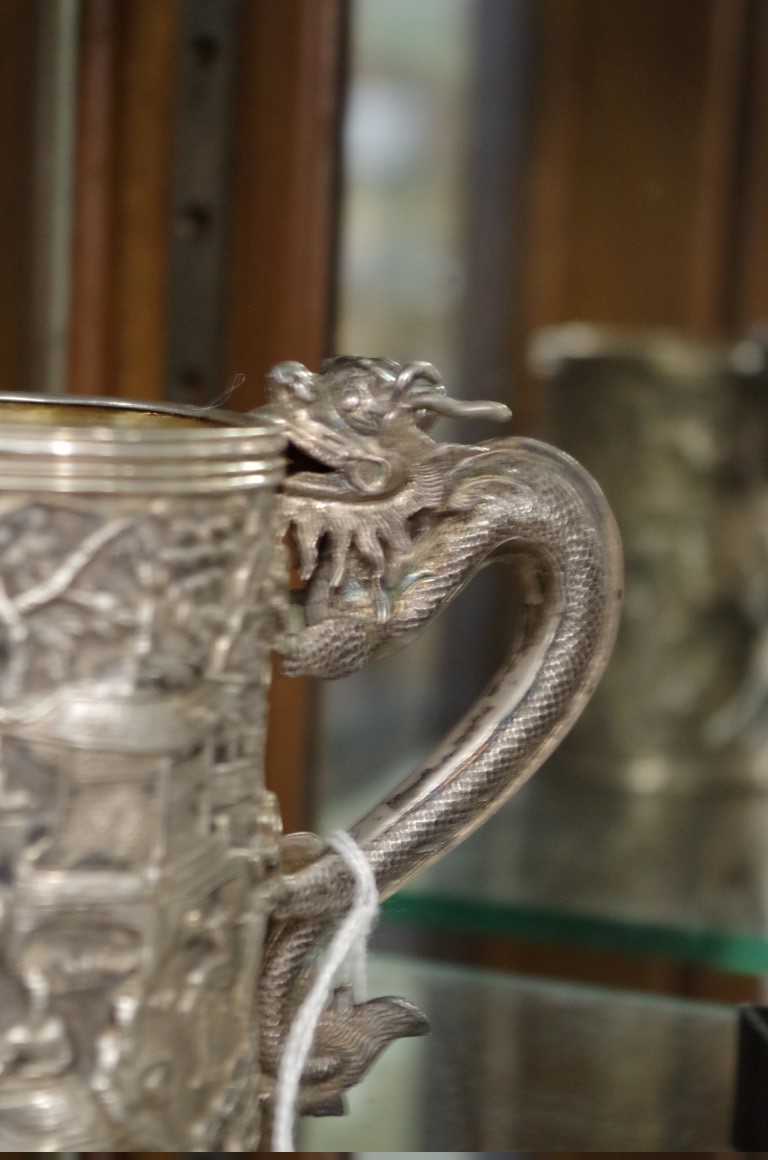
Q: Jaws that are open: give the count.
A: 1